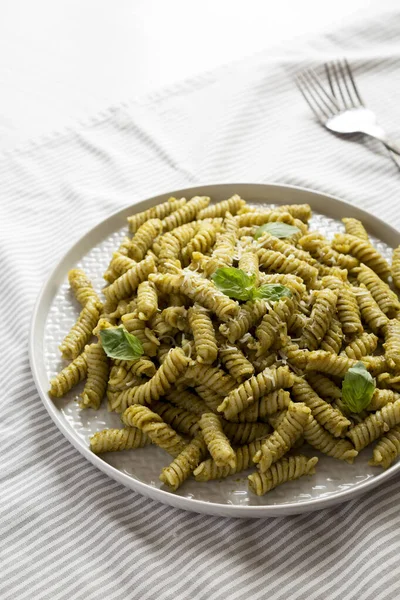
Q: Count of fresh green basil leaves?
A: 5